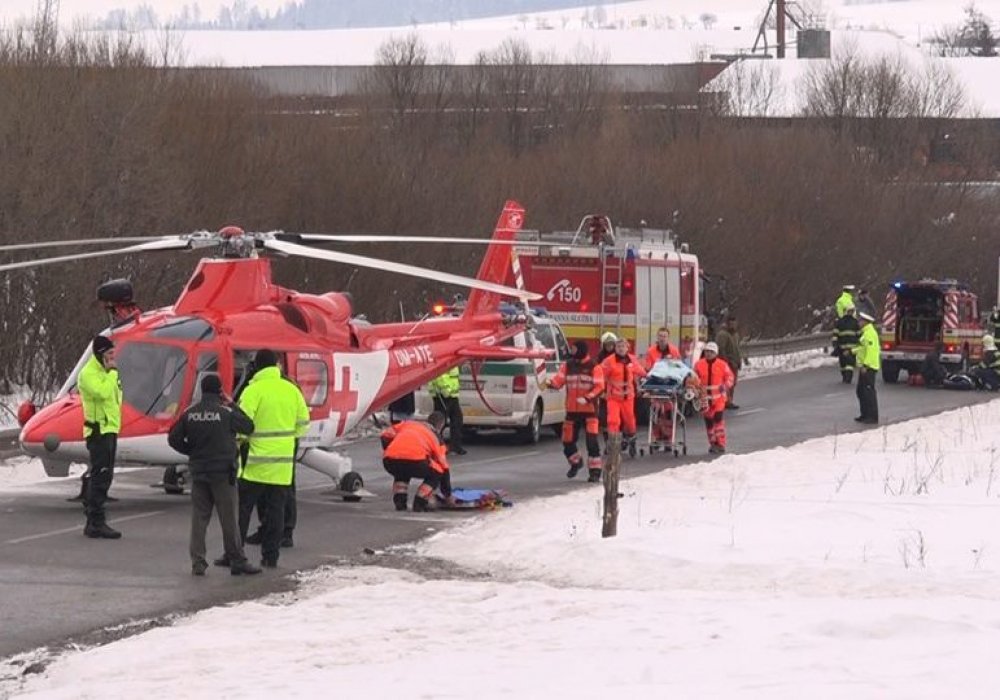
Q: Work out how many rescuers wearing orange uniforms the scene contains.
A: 5